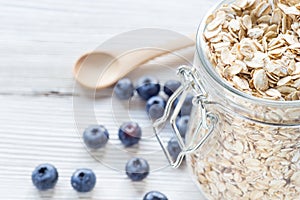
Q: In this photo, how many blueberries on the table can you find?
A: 13